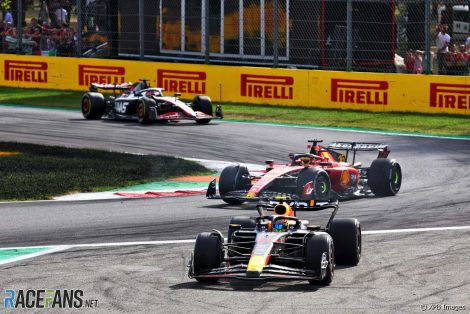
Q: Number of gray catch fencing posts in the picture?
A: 7